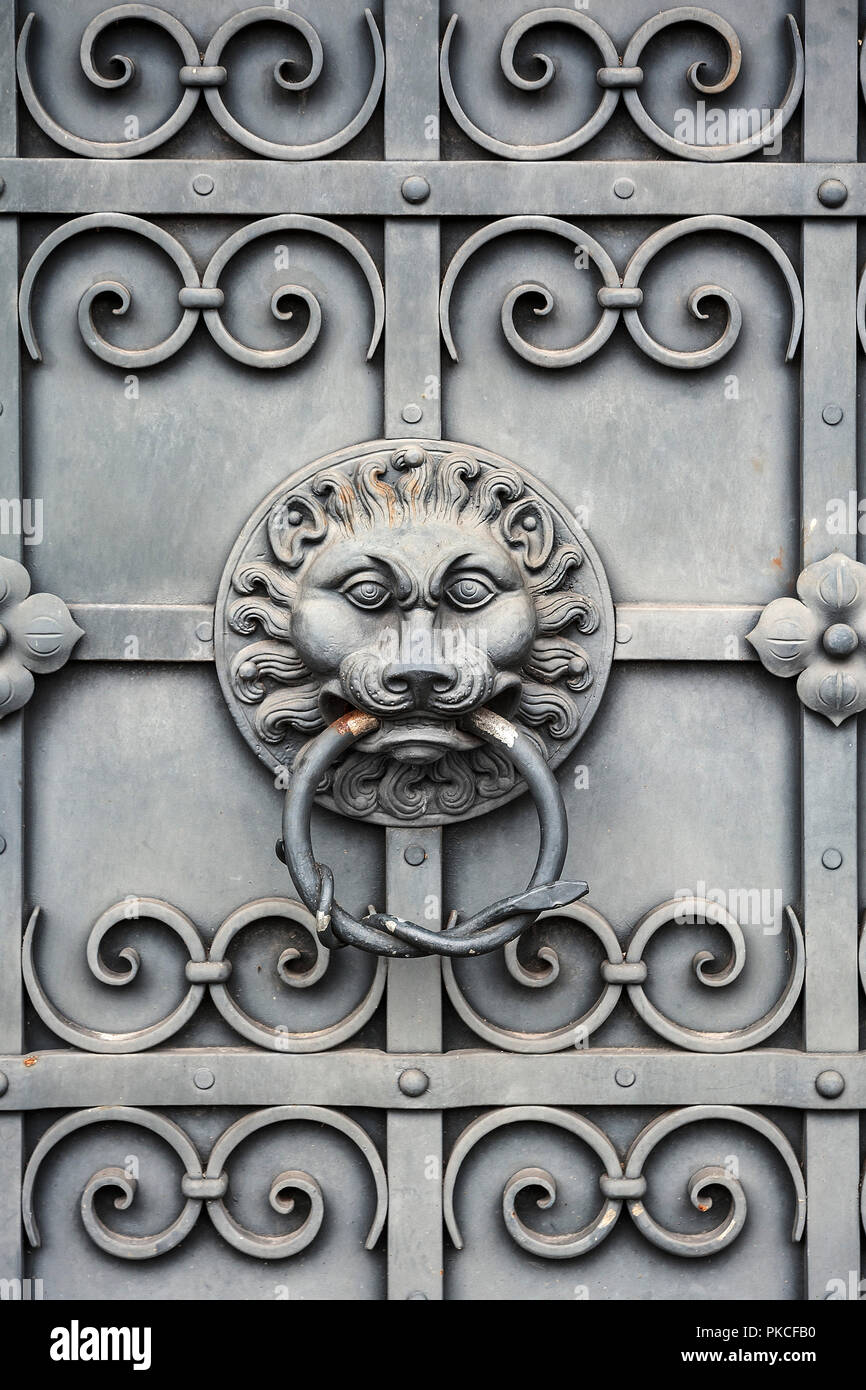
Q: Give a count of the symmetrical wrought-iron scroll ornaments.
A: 8